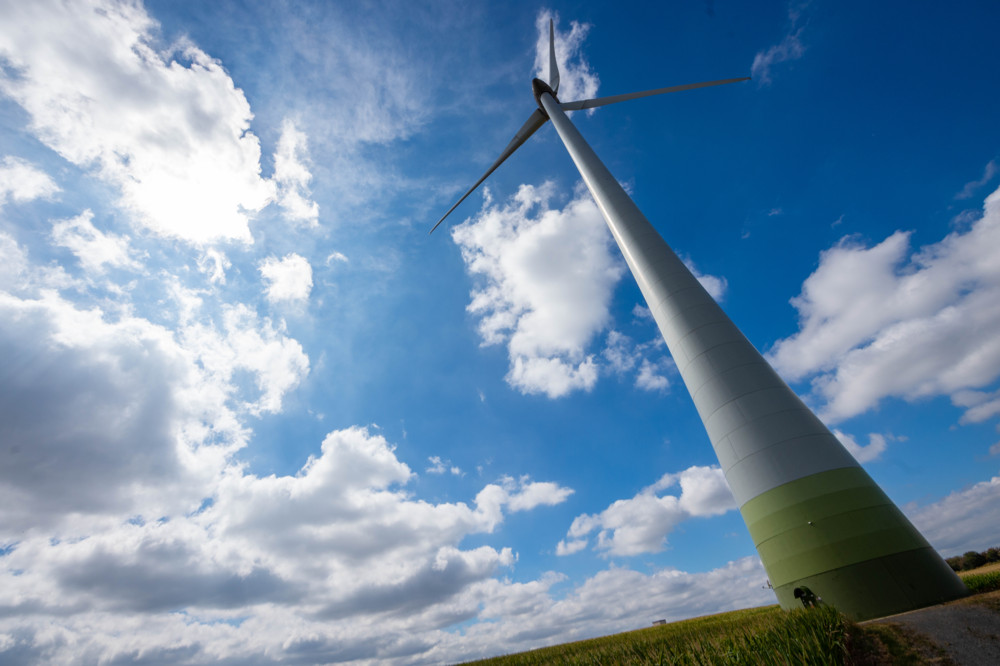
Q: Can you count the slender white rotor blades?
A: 3